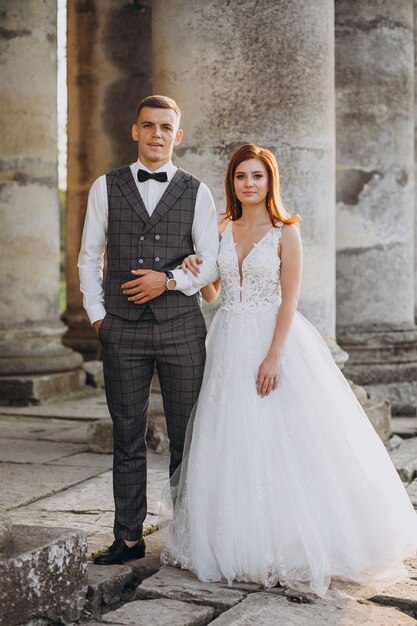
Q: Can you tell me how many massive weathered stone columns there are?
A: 4